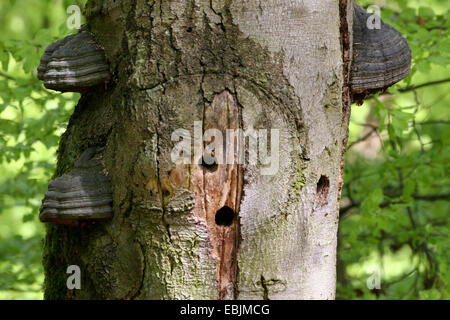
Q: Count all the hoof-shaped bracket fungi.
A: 3